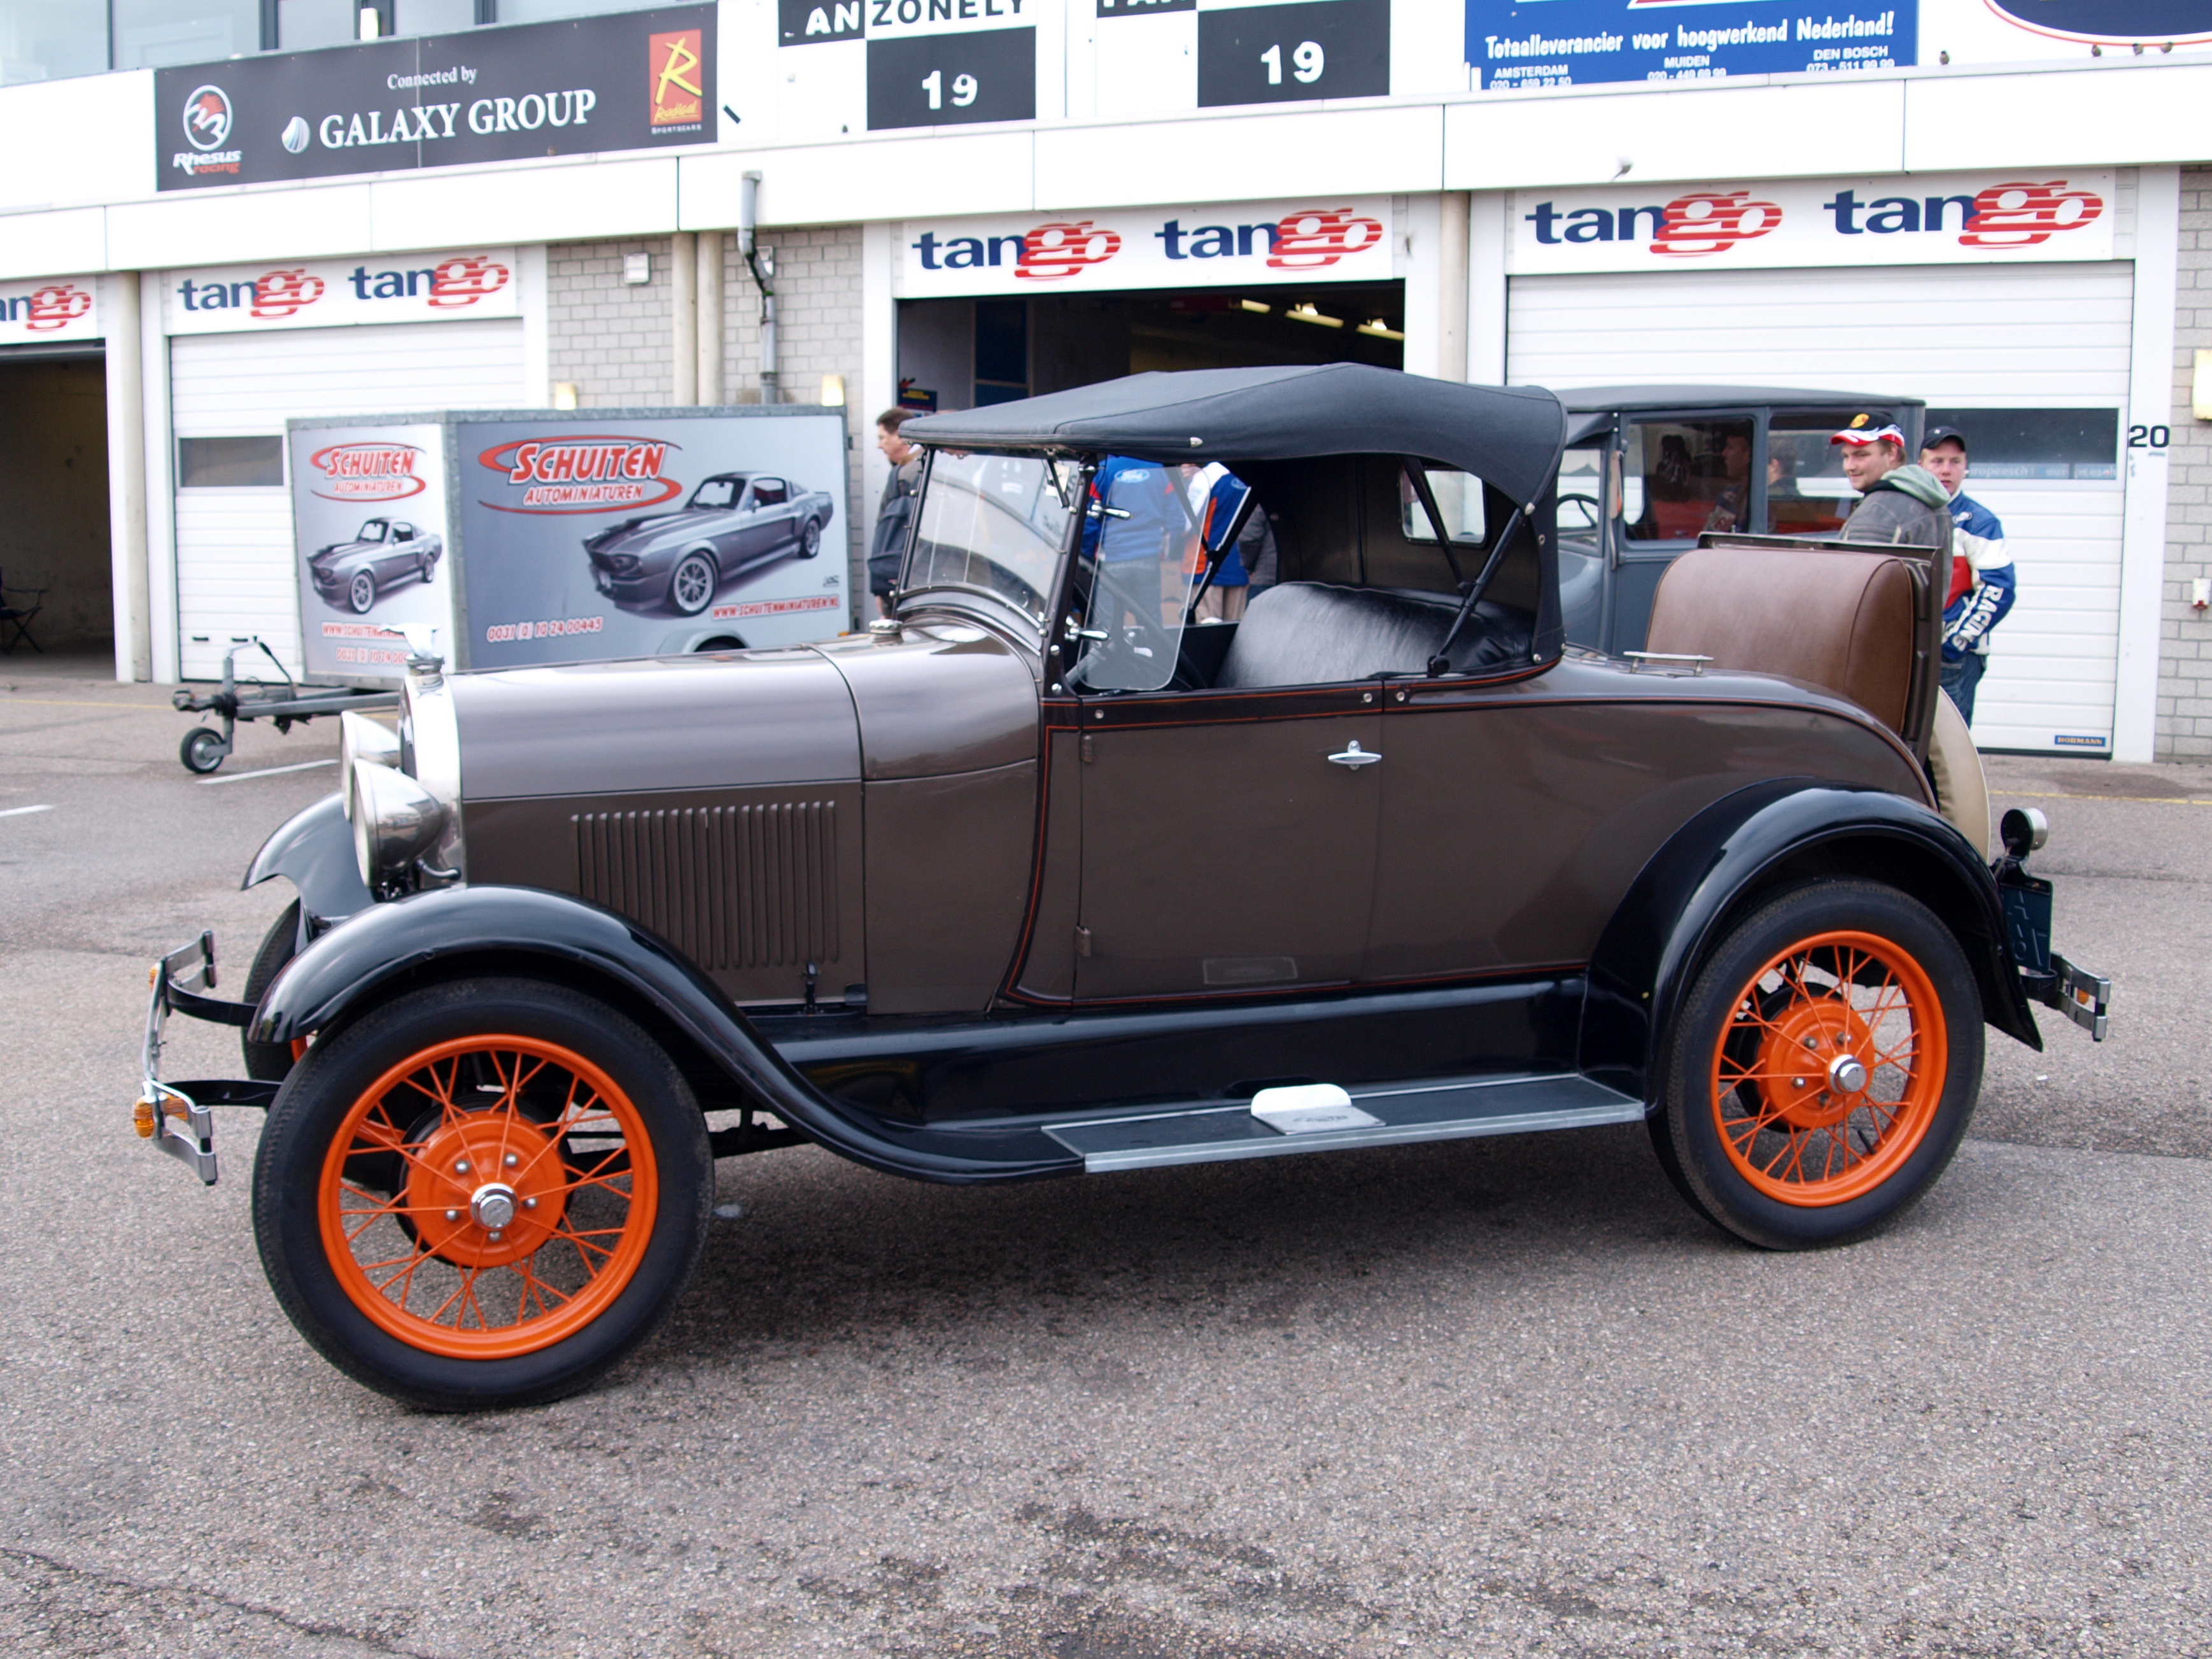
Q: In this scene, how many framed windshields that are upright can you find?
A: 1